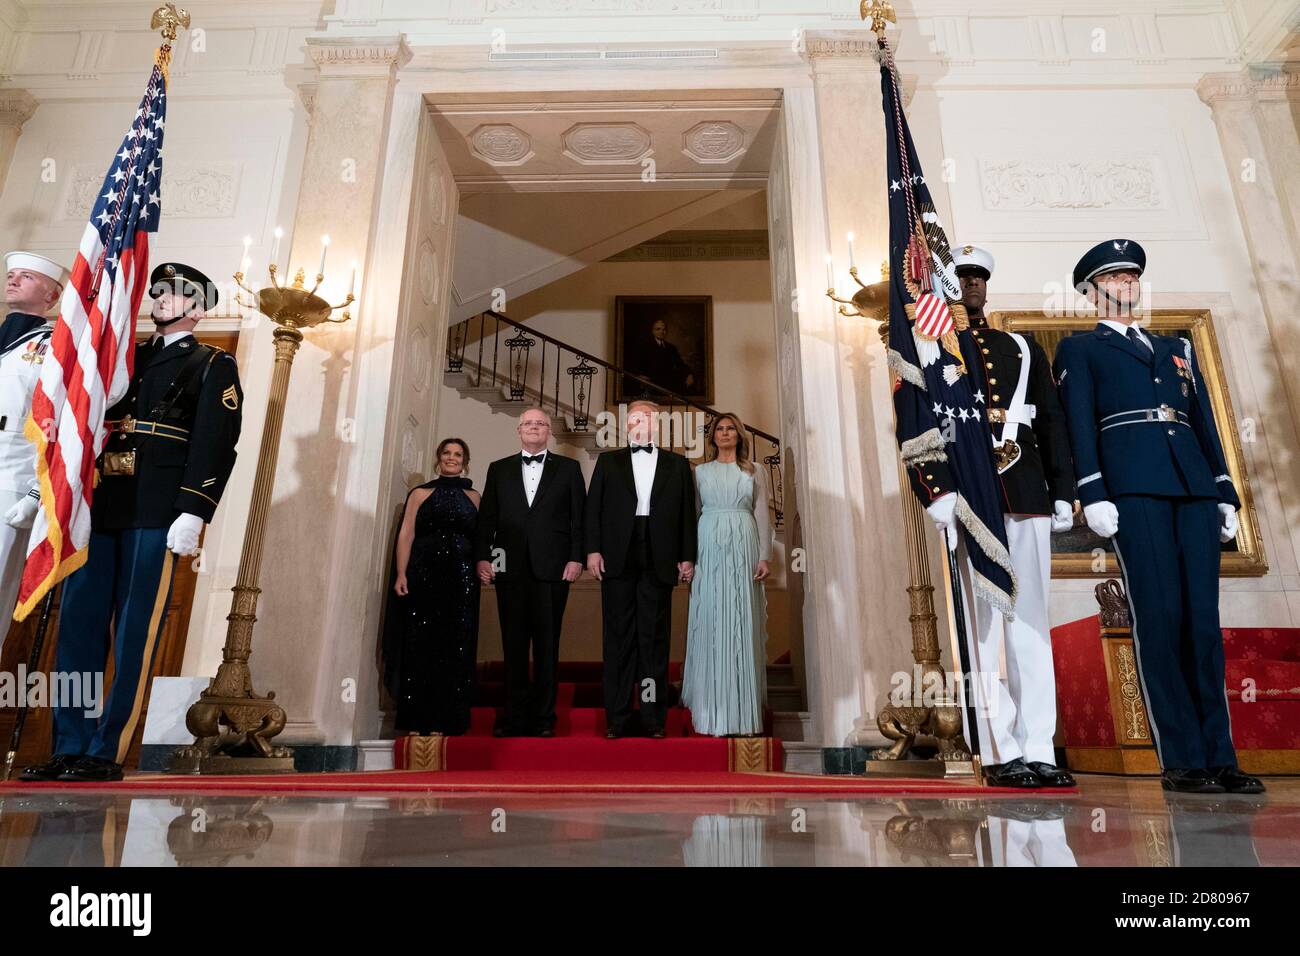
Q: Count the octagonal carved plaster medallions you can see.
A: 3